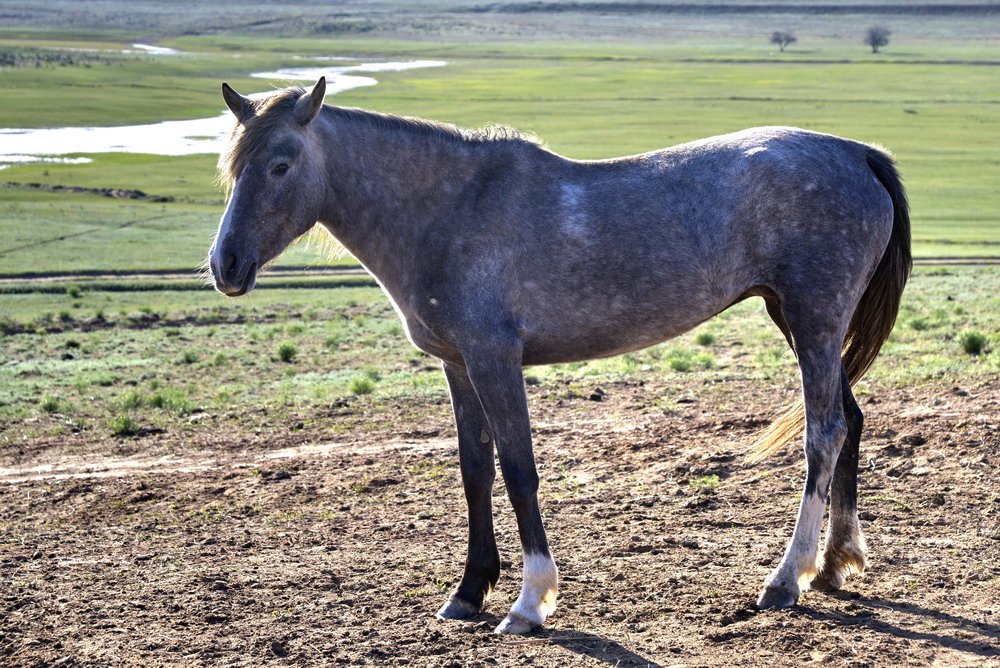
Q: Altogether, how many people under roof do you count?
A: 0